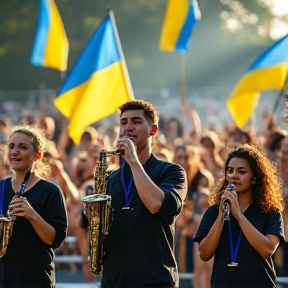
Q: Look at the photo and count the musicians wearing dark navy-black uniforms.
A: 3